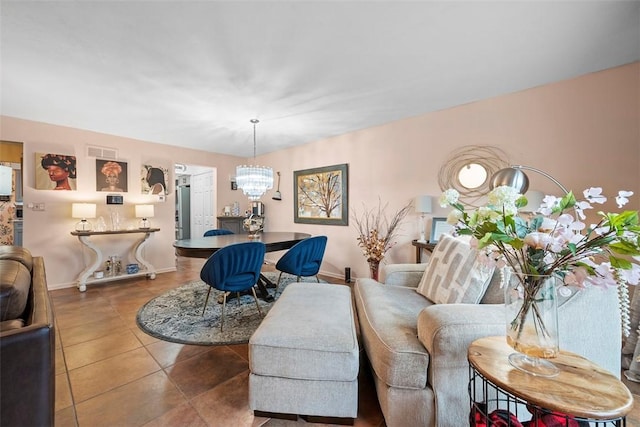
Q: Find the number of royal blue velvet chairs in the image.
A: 3